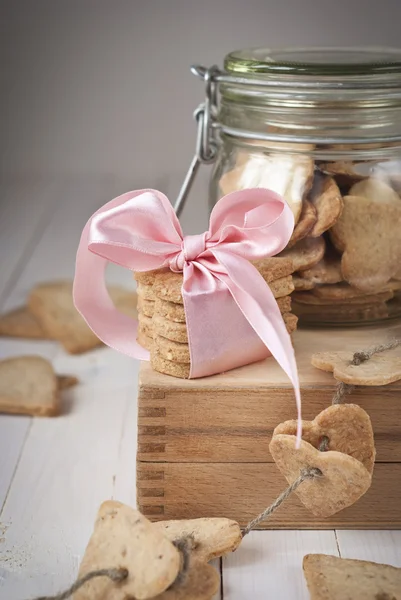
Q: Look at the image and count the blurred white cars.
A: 0